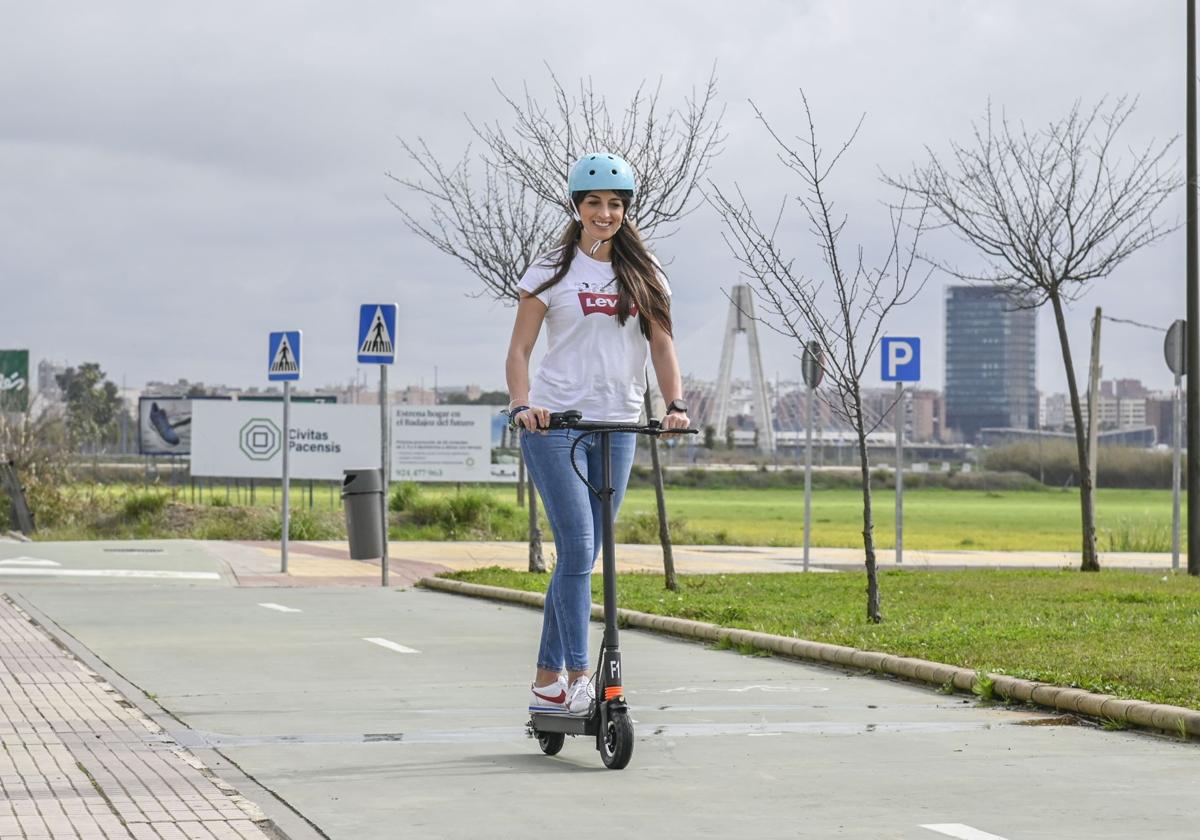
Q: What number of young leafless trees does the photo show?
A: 4